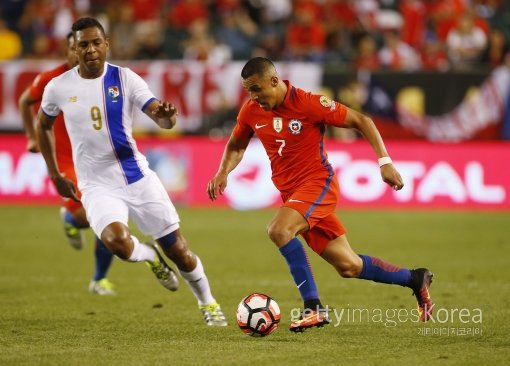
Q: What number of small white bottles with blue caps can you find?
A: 0